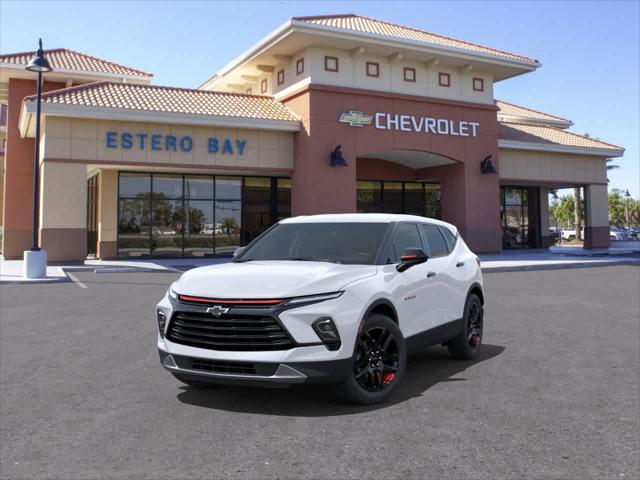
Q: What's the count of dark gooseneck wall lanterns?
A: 2